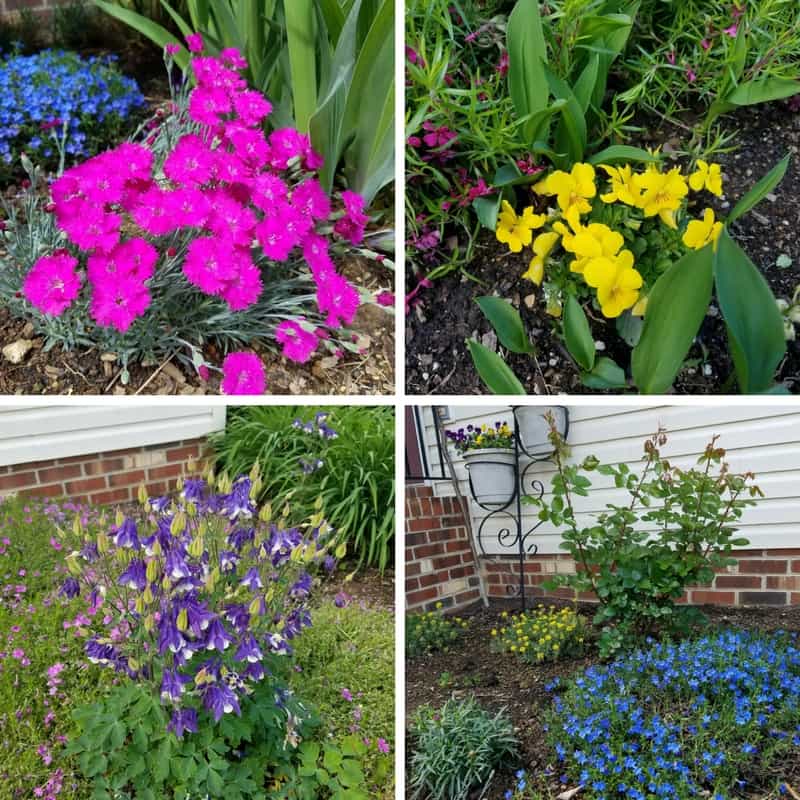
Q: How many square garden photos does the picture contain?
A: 4